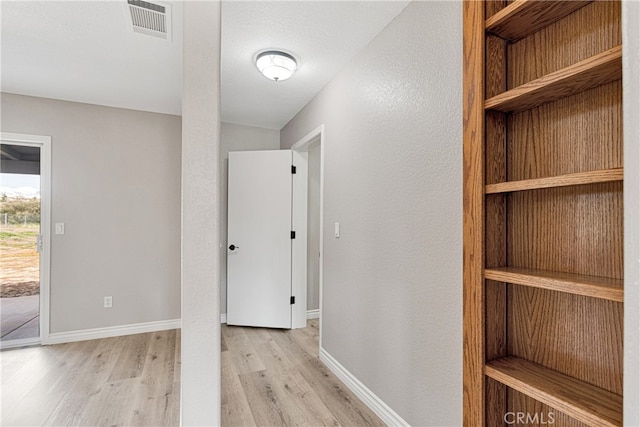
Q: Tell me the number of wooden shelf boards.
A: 5